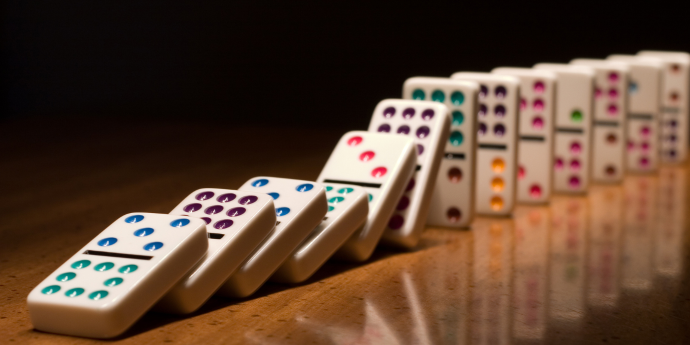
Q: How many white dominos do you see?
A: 13